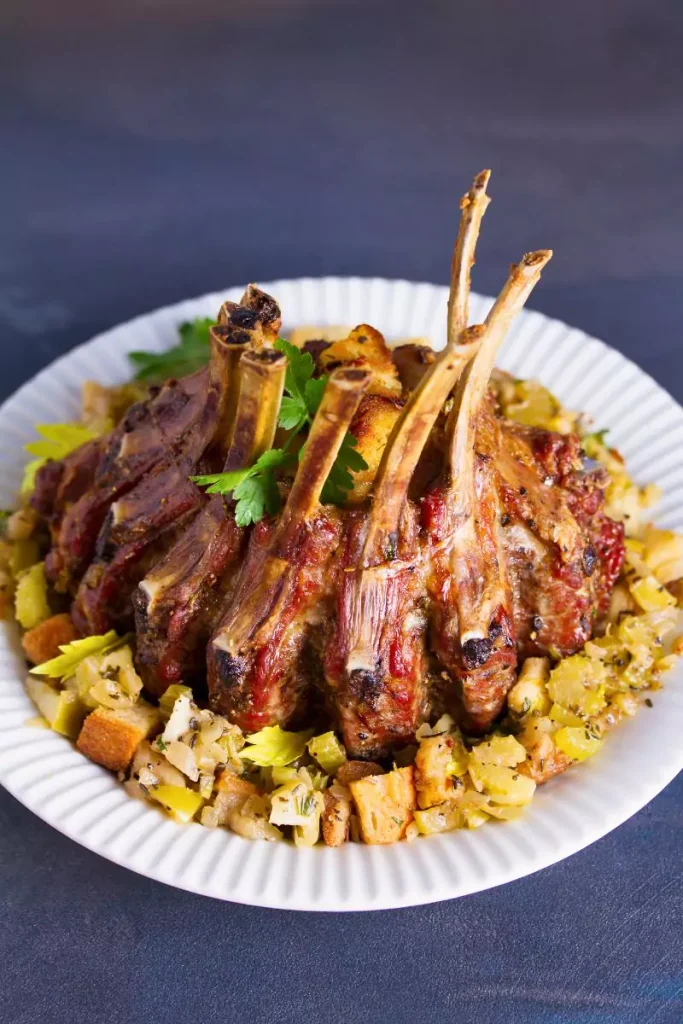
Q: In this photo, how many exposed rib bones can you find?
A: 8